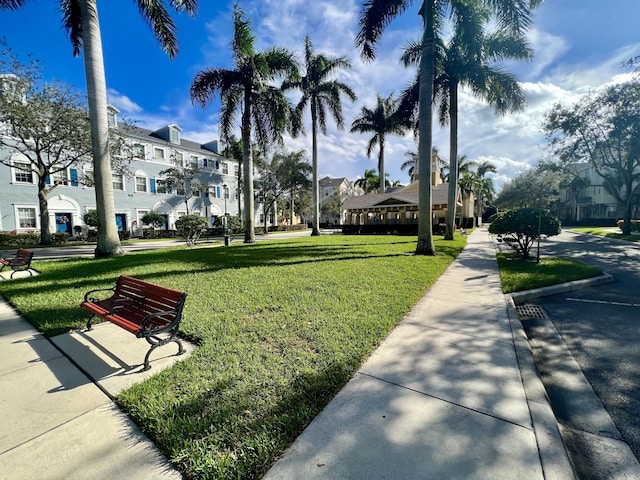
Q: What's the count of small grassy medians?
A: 1